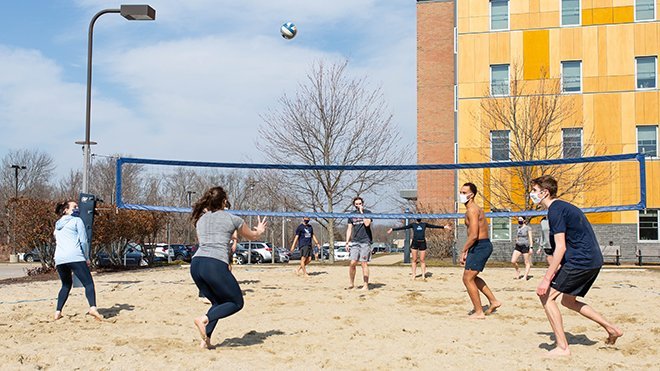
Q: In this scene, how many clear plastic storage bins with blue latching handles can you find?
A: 0